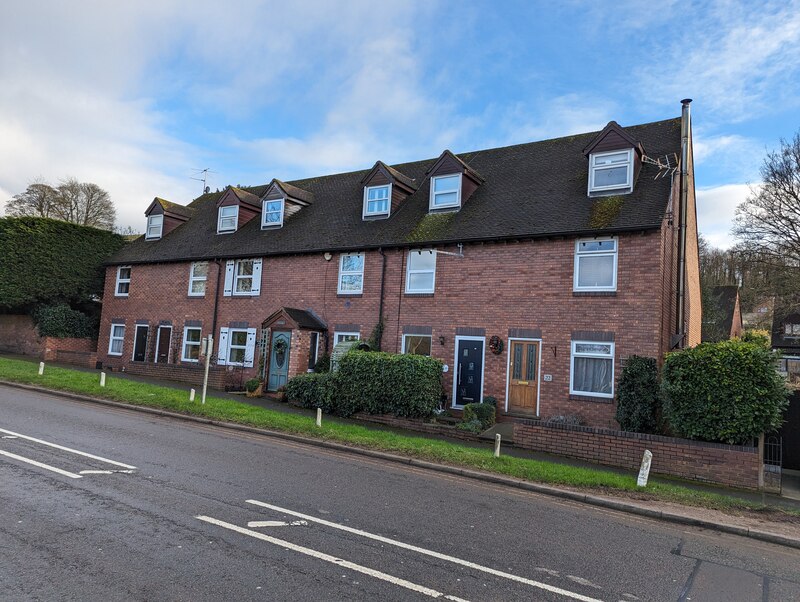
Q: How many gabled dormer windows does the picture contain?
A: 6